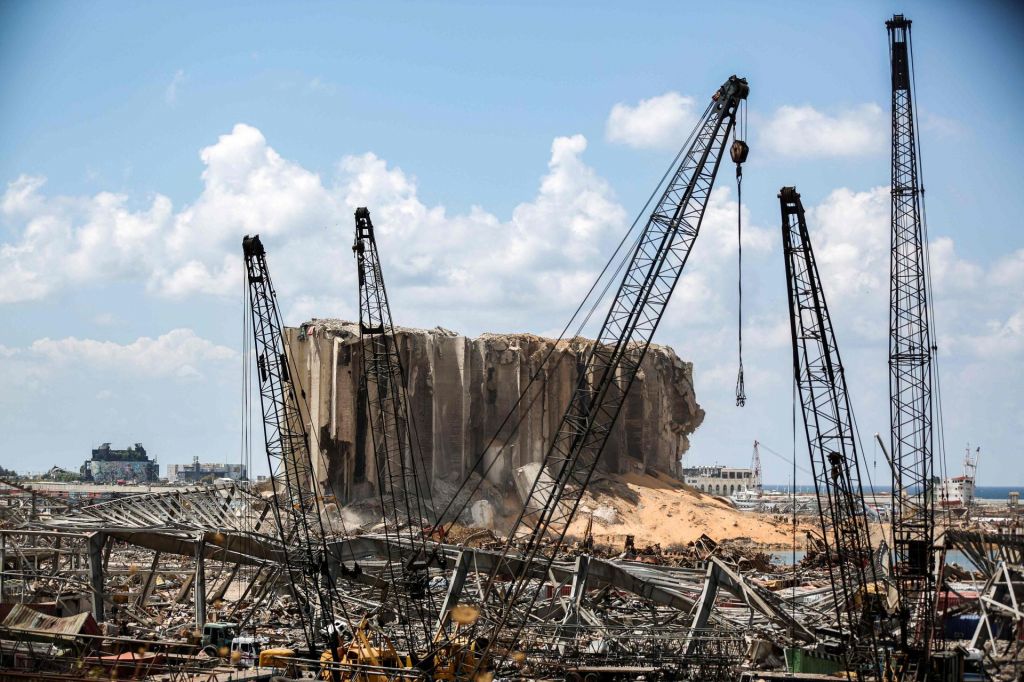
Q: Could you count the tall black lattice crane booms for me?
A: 5